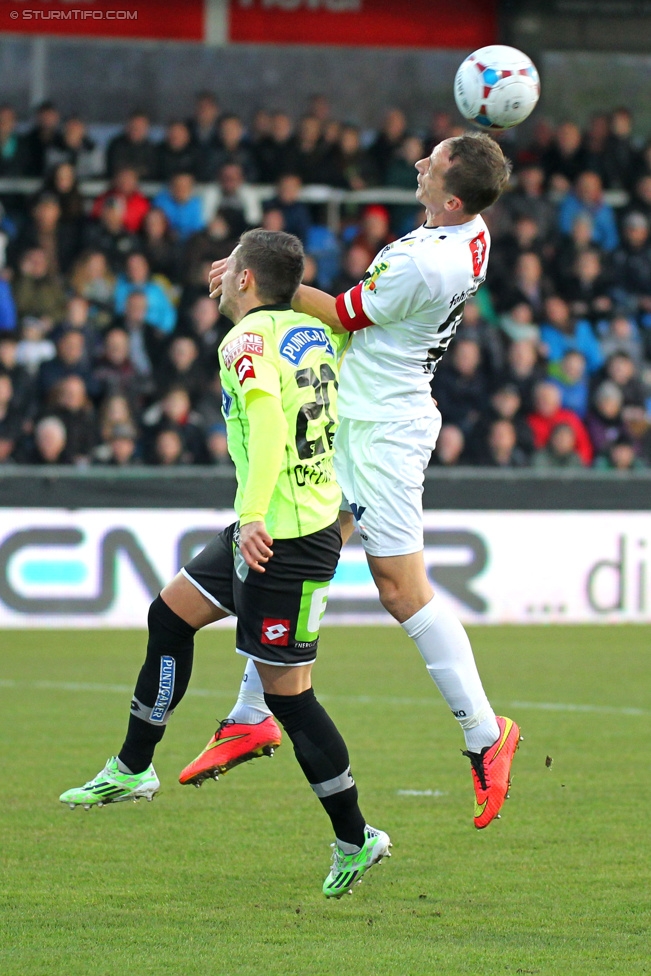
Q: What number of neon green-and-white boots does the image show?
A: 2